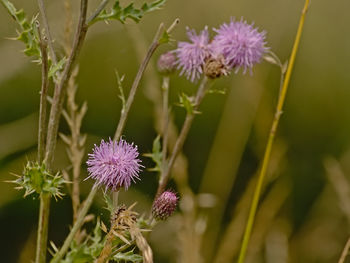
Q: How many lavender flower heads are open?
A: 3